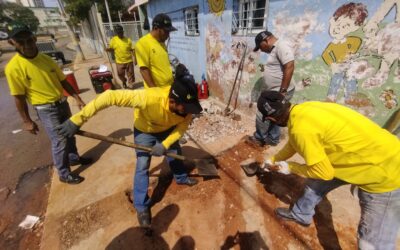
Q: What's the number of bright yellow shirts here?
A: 5